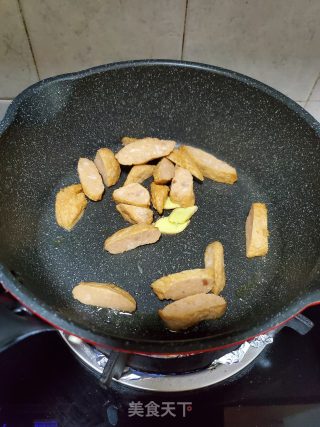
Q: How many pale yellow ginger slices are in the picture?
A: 3